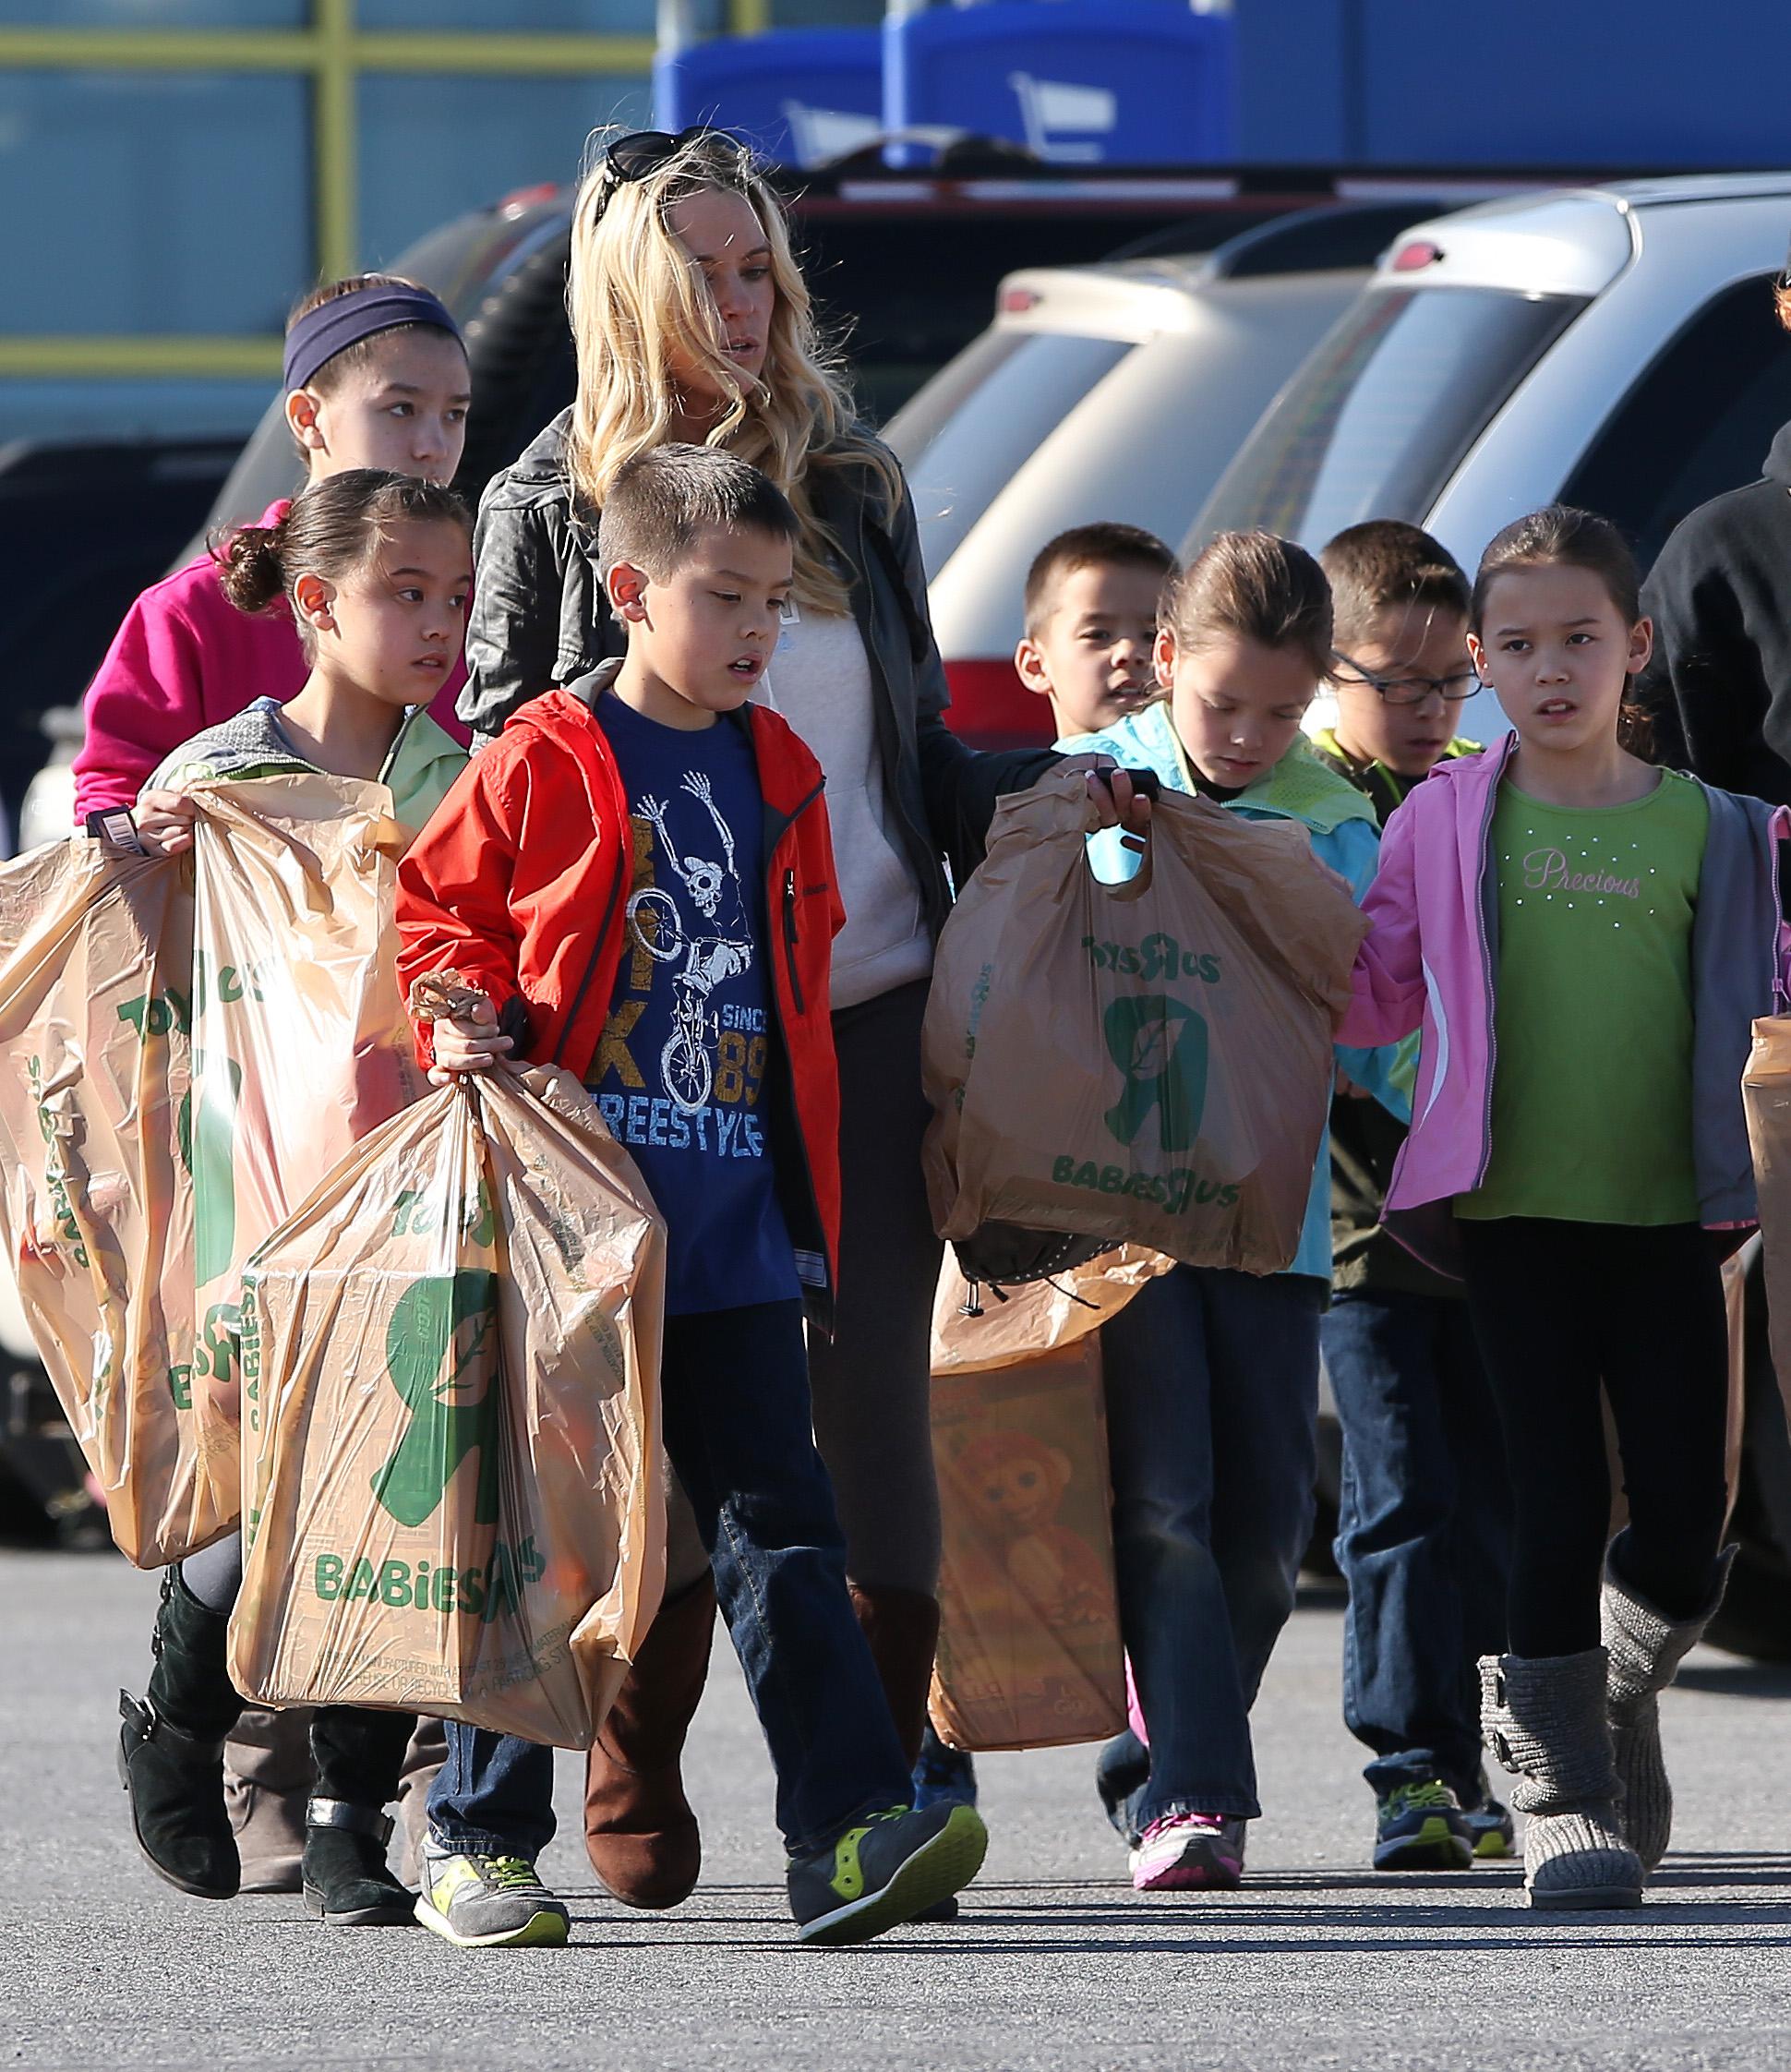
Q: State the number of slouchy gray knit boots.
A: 2